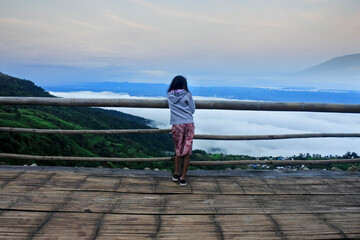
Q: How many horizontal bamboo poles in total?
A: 3